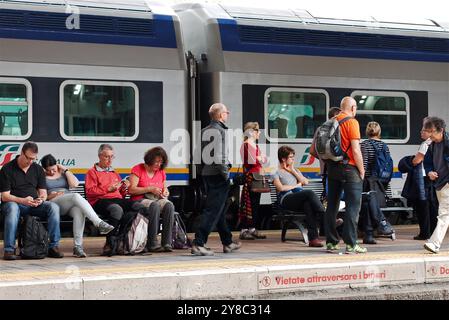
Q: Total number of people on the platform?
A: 12